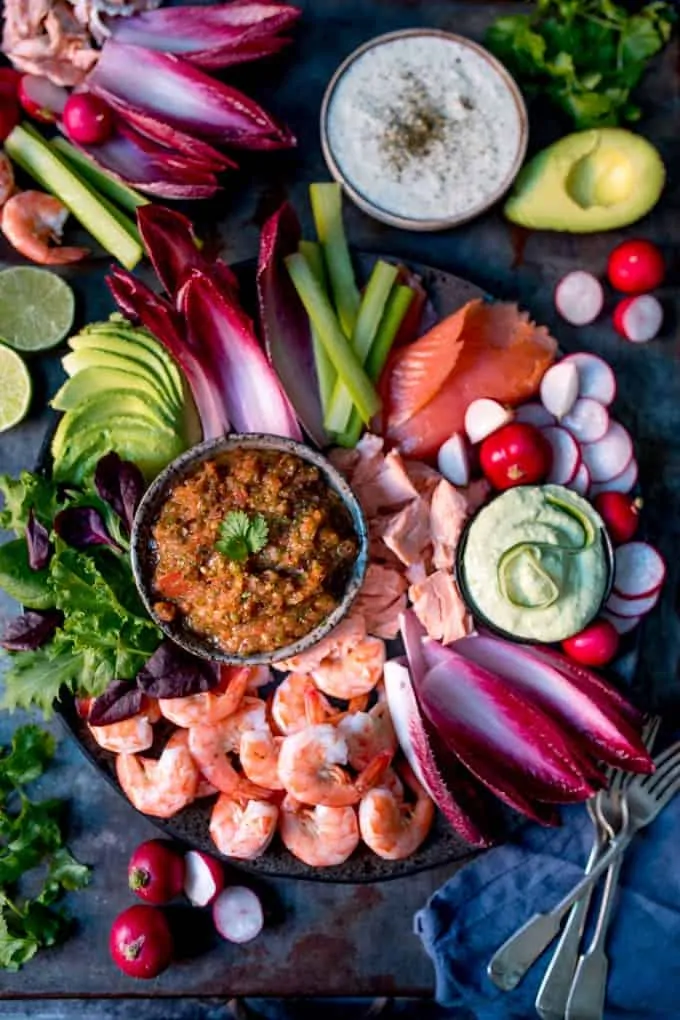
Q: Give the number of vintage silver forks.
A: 3